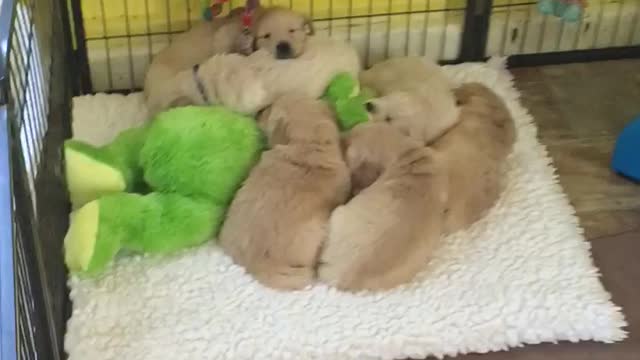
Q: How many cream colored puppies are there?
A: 2